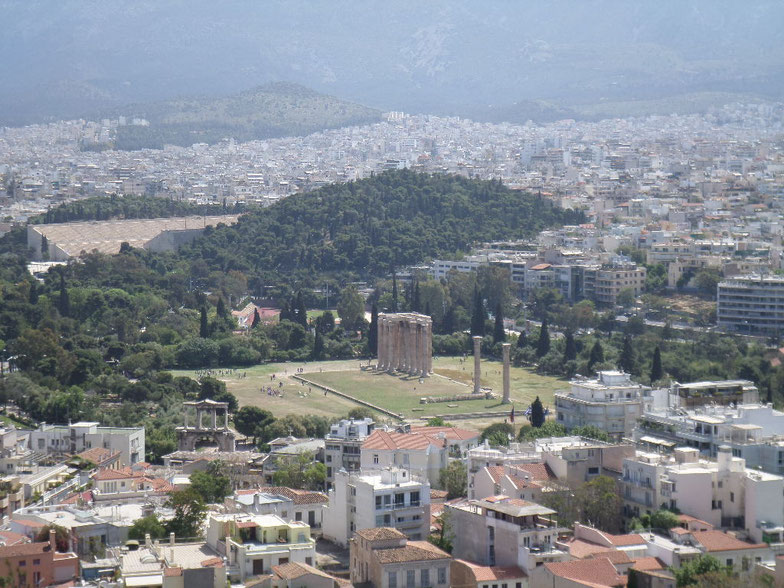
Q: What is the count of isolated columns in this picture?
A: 2